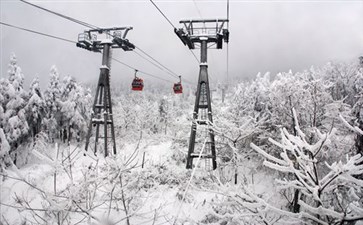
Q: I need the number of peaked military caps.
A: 0